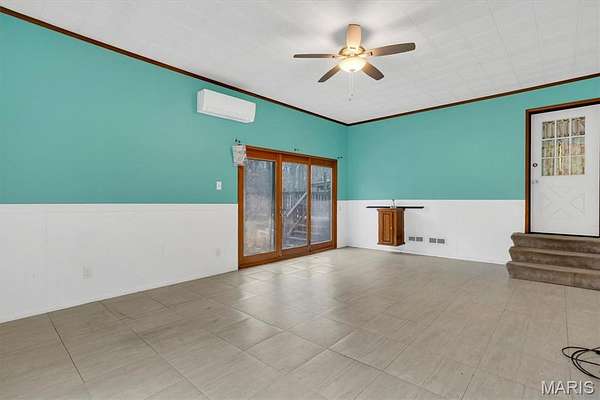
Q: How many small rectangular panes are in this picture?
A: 9